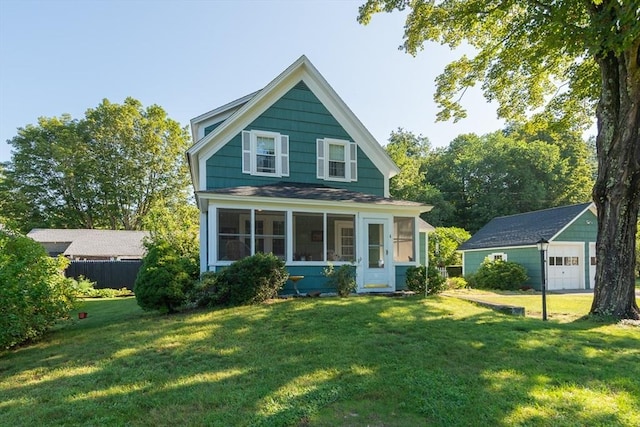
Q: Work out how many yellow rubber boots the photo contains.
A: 0